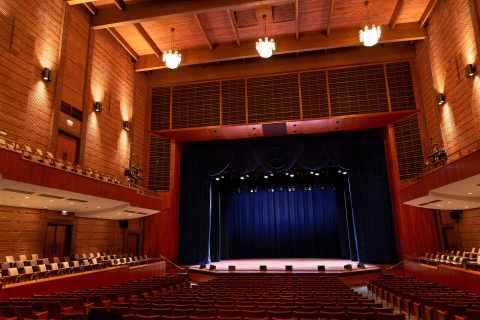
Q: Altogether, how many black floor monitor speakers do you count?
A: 8